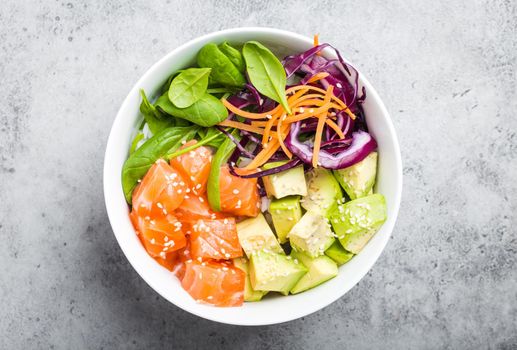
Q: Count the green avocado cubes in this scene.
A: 11